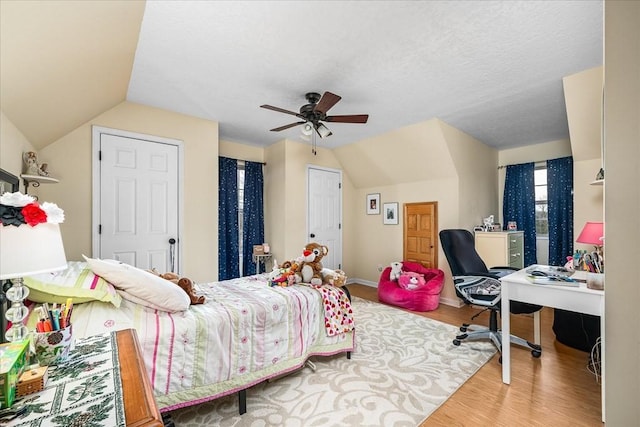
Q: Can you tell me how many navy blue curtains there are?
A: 4